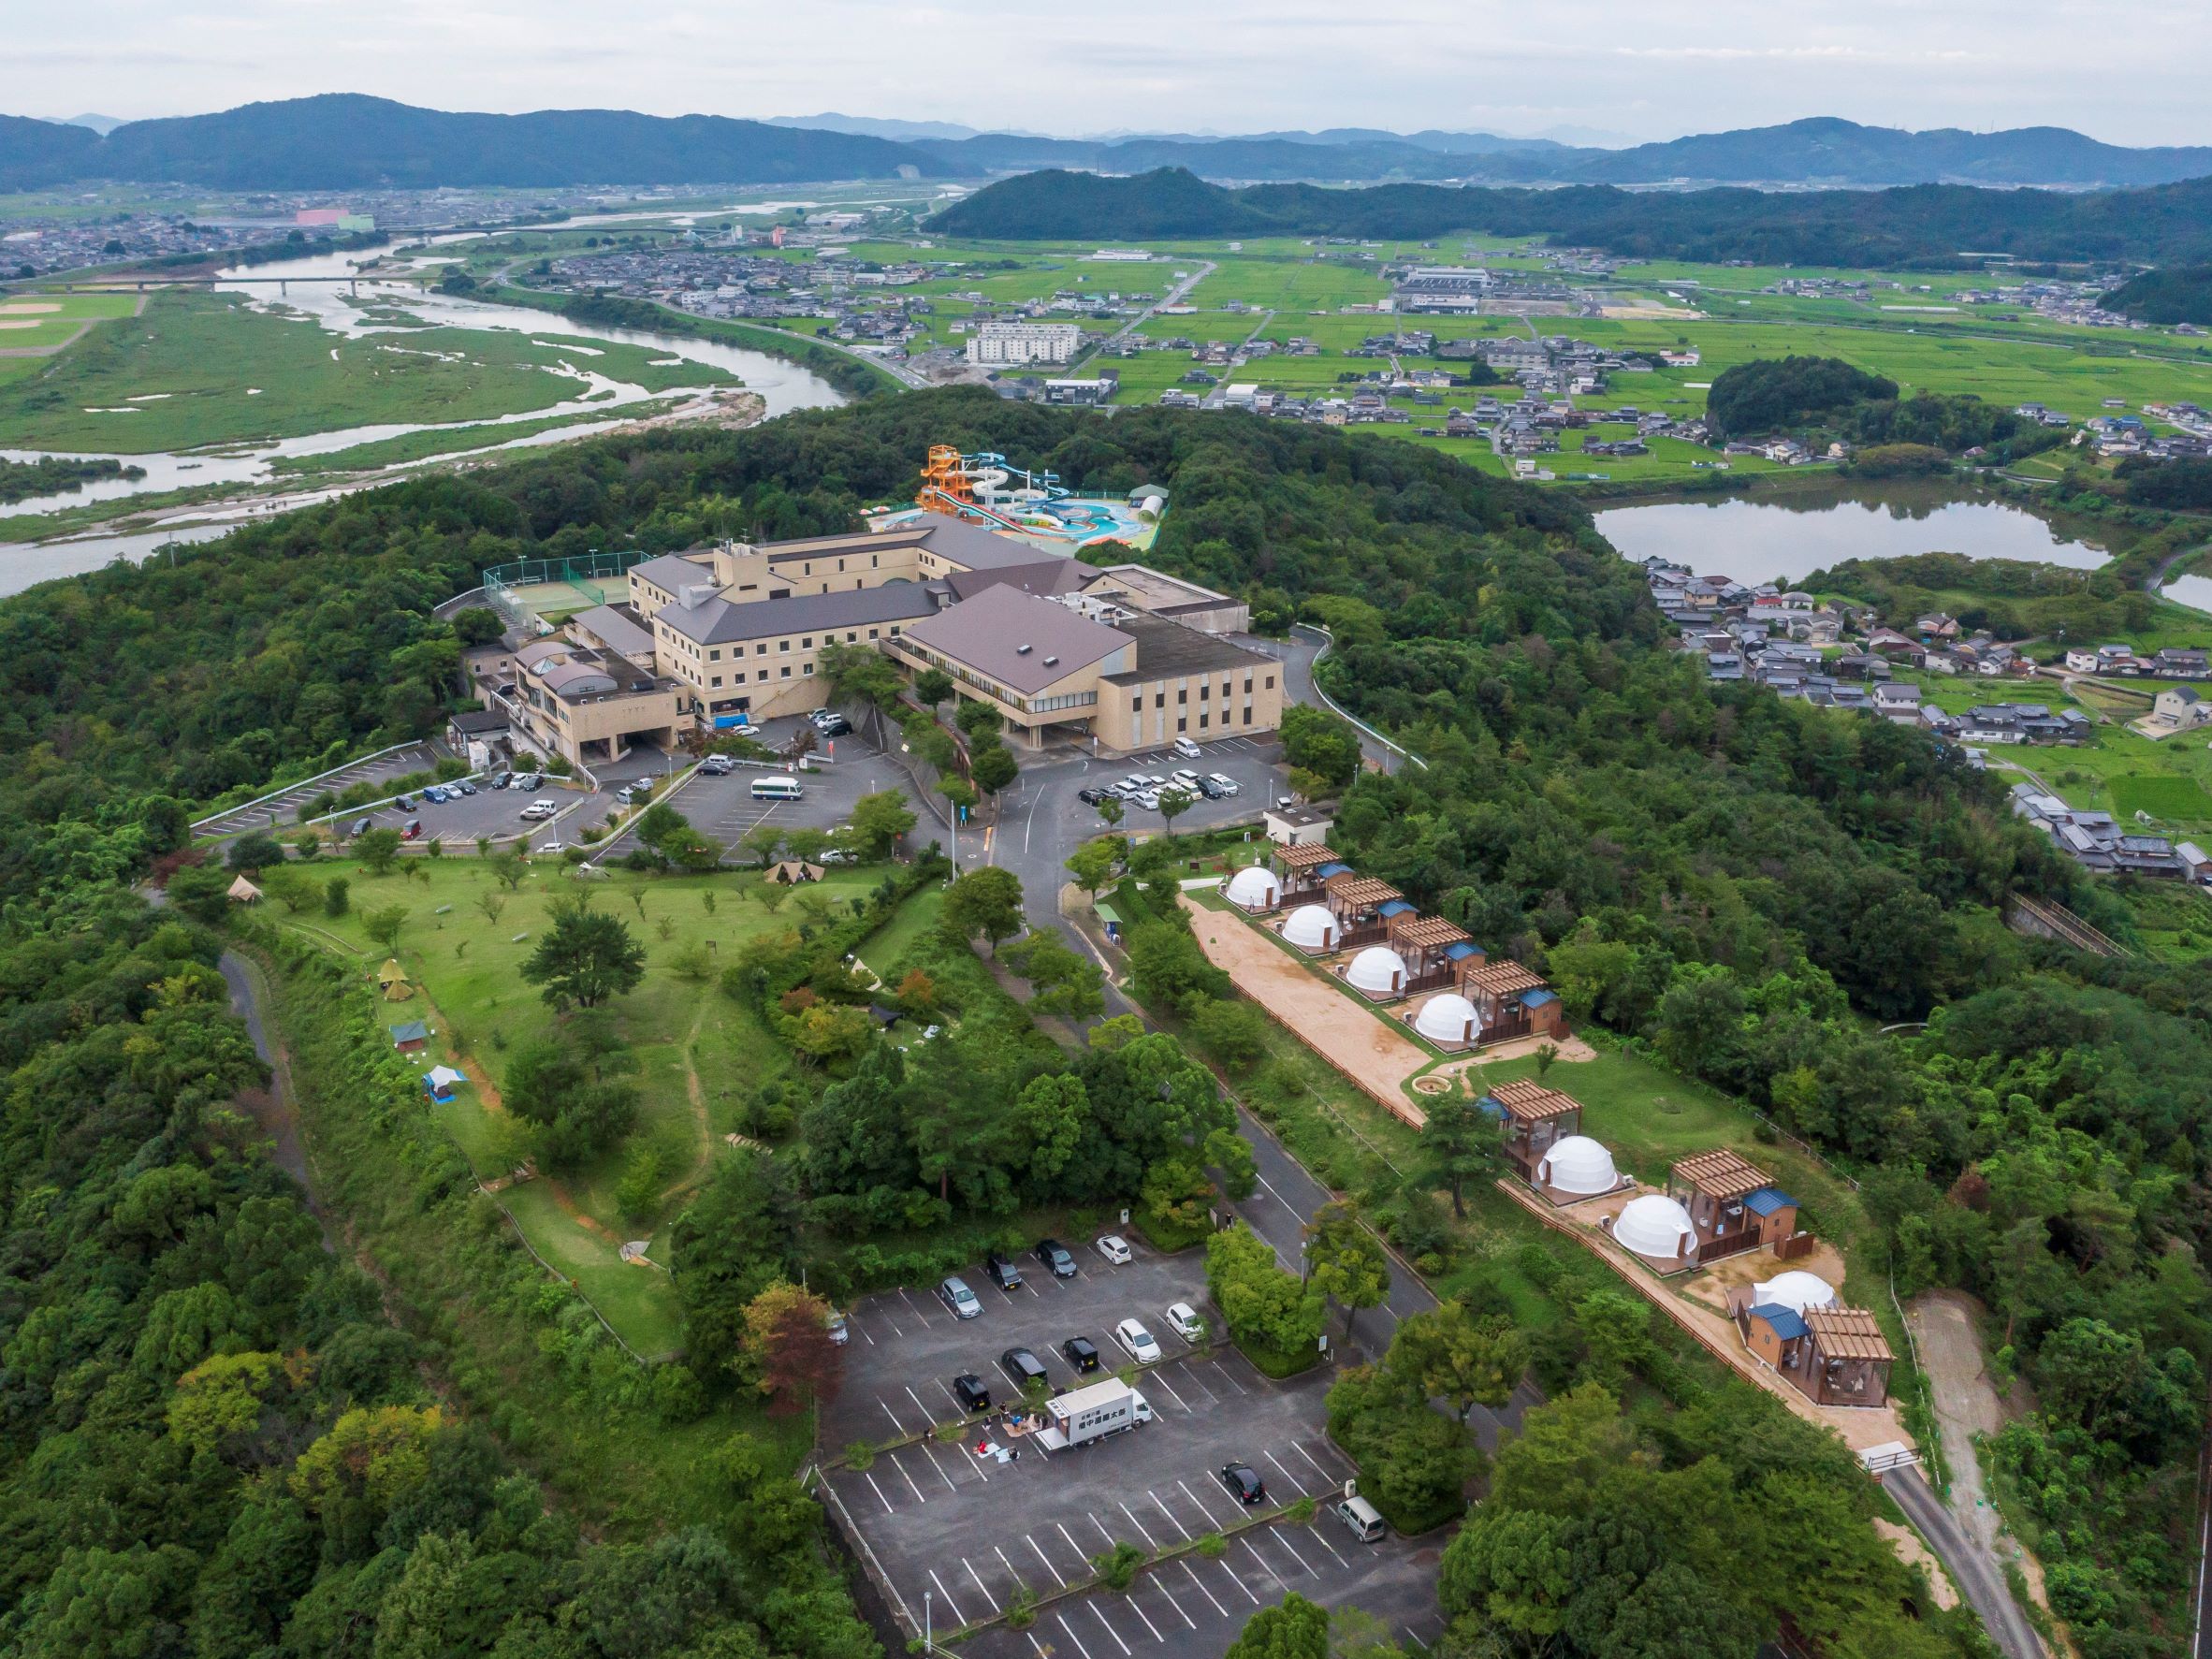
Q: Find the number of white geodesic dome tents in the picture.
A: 7